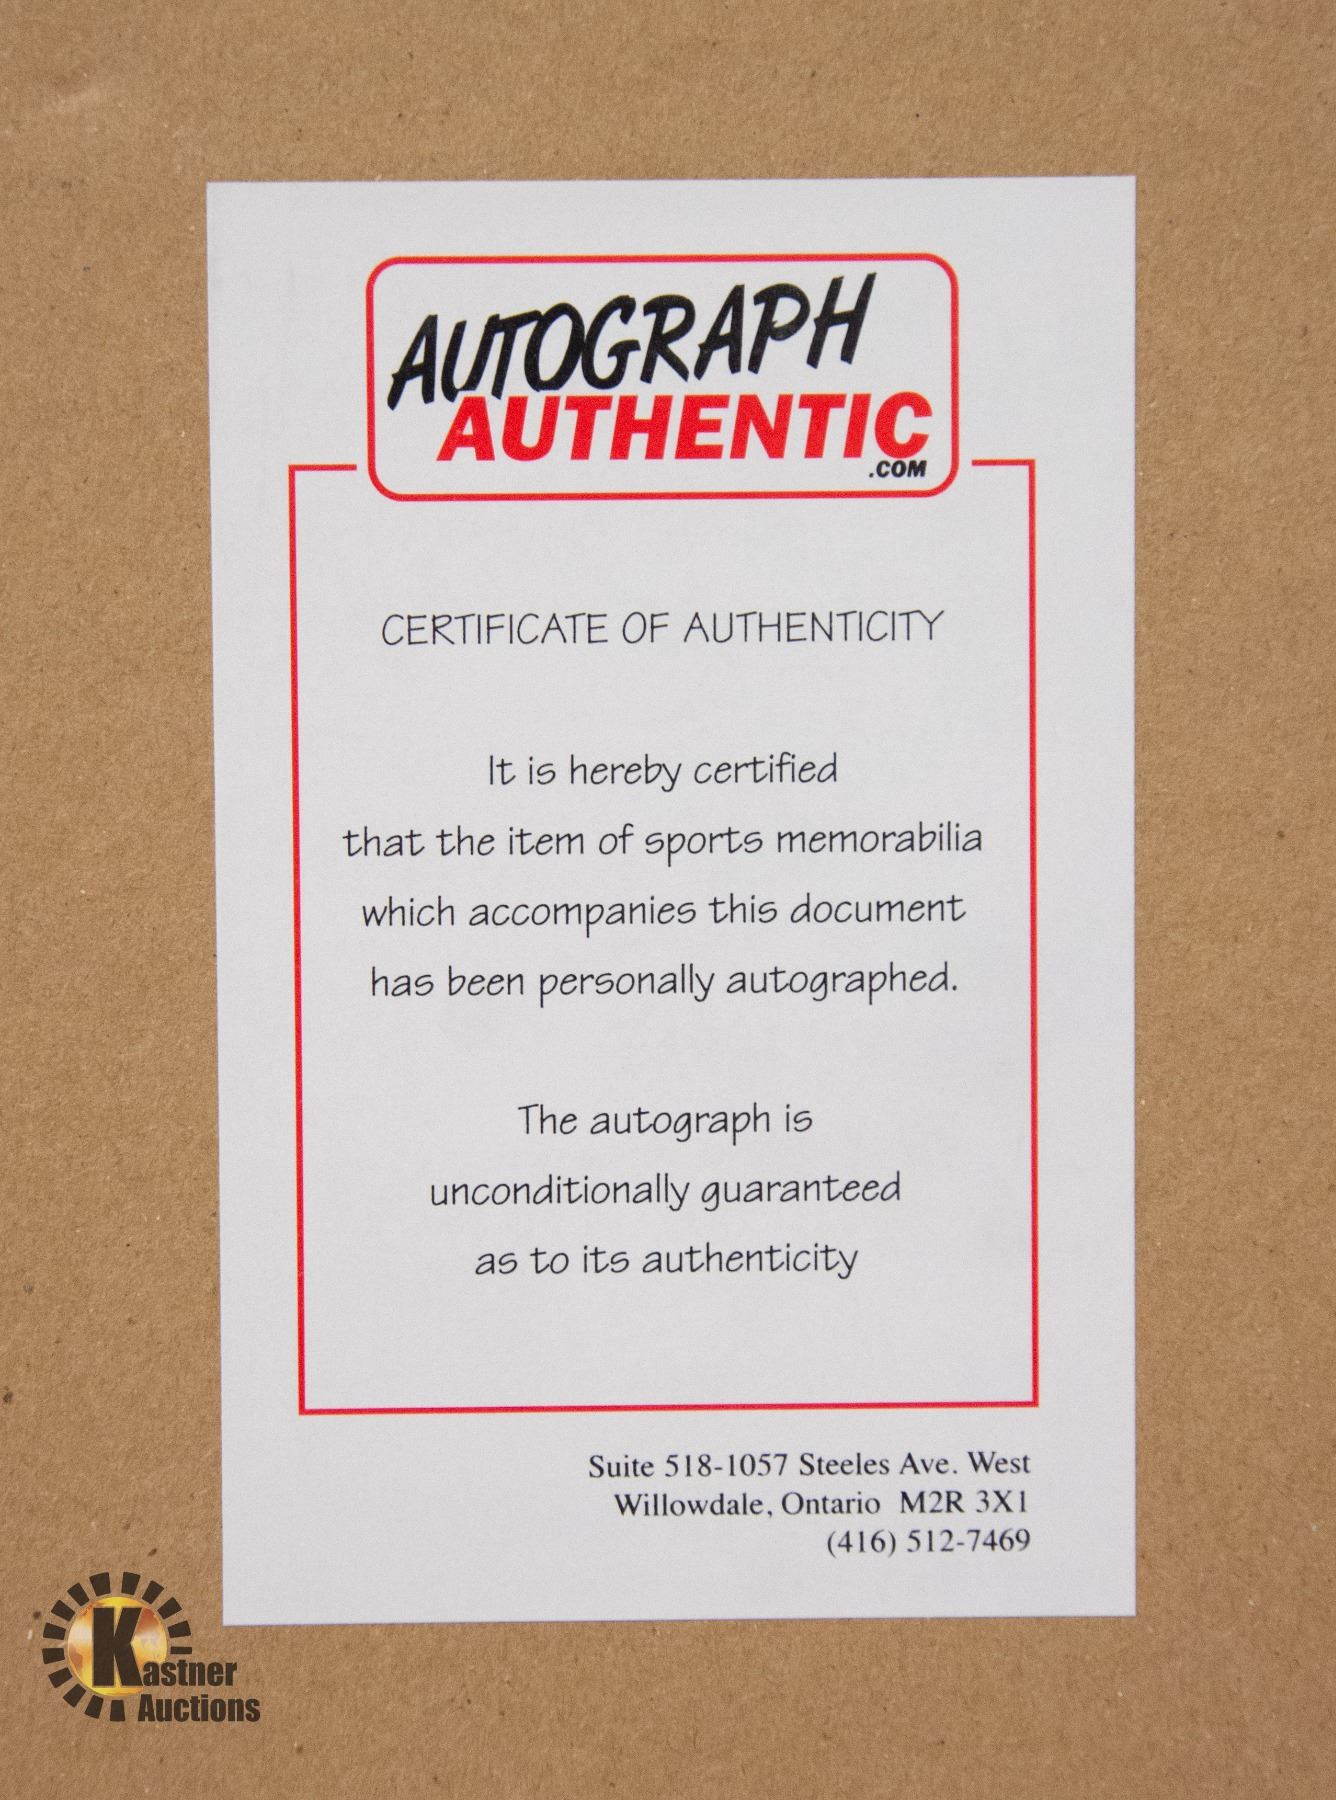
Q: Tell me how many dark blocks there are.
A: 14